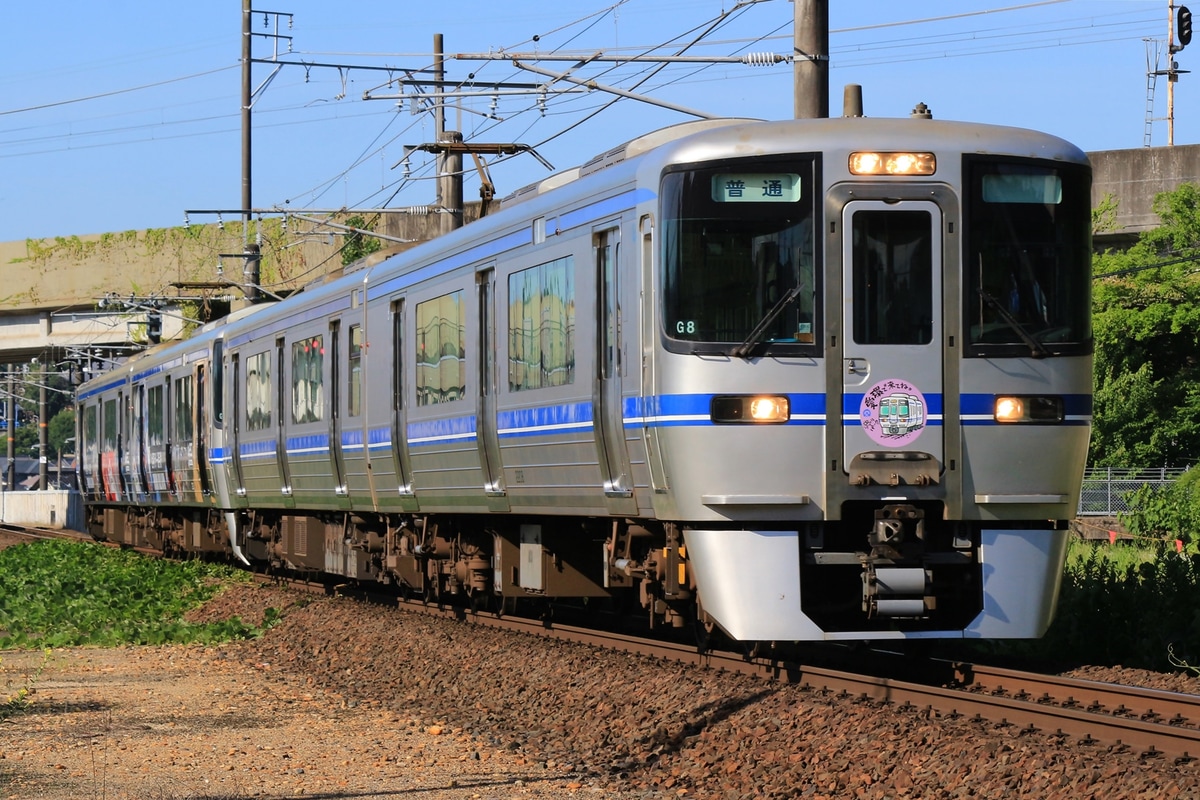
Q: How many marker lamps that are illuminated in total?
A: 2